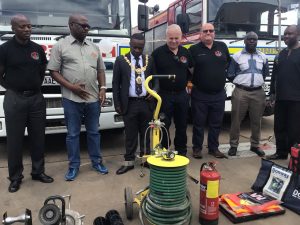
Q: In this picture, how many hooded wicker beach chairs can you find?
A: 0